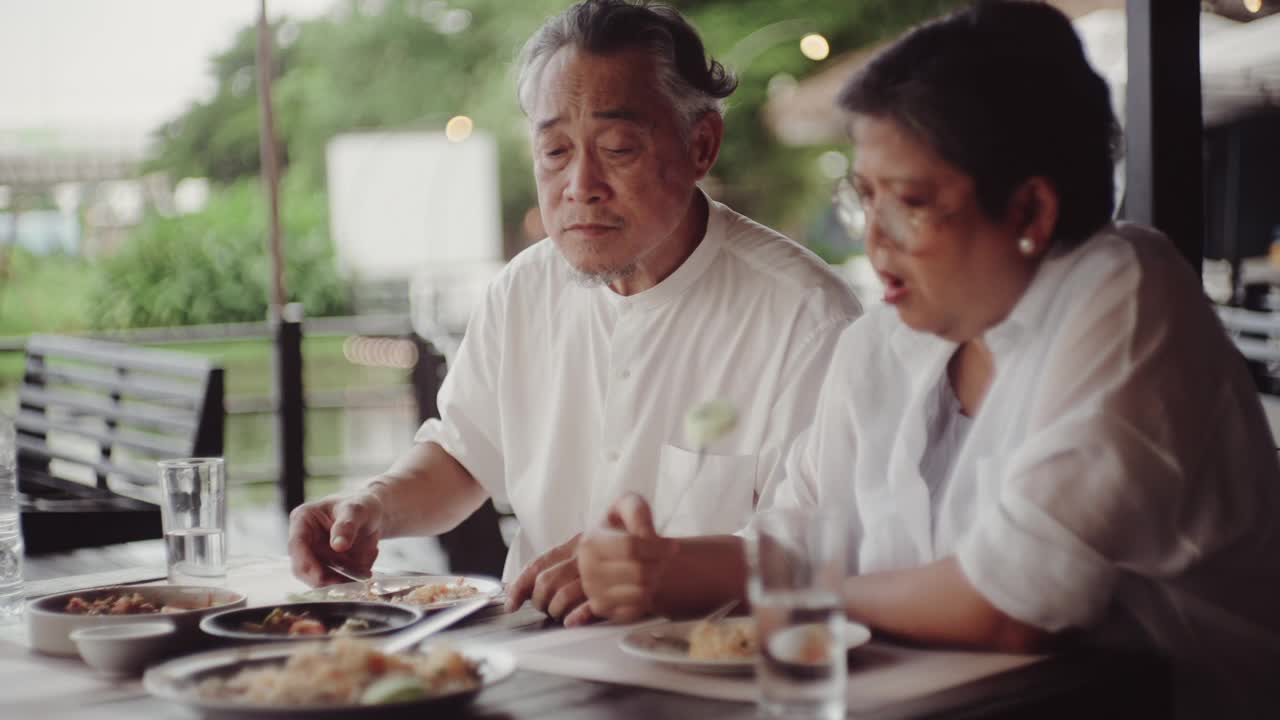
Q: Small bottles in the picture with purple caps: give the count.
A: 0